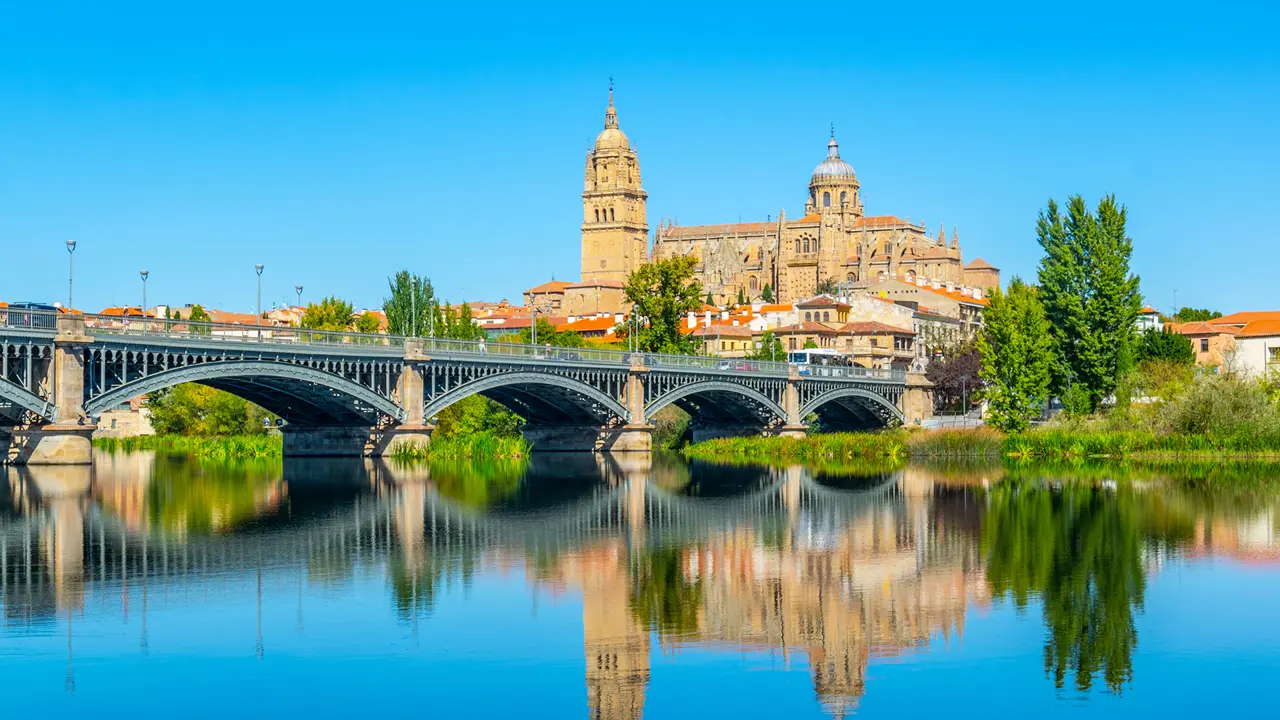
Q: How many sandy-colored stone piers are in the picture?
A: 5